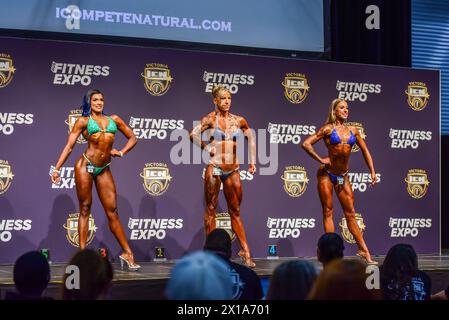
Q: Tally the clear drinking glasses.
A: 0